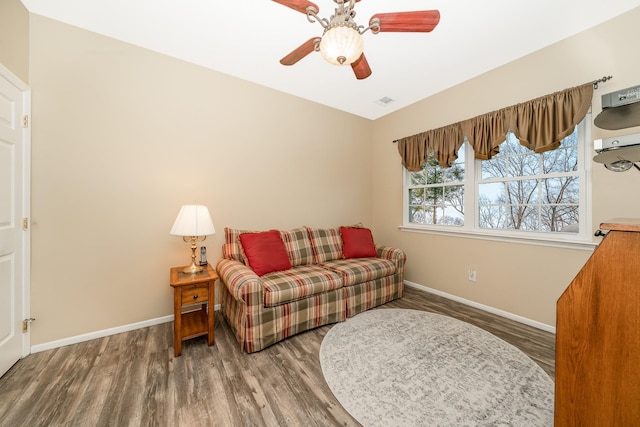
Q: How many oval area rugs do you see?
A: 1